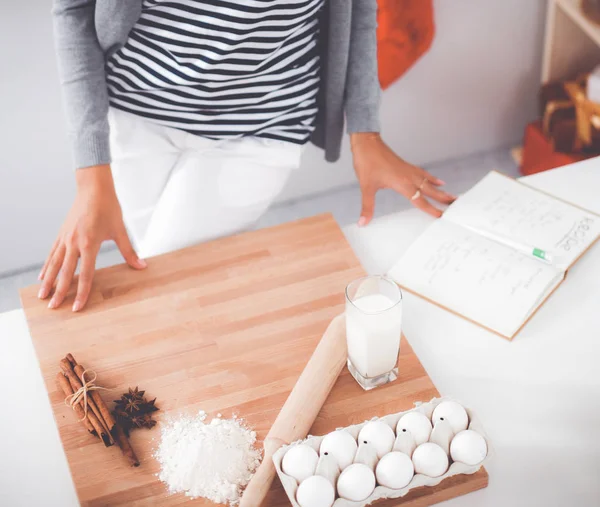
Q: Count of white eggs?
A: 10